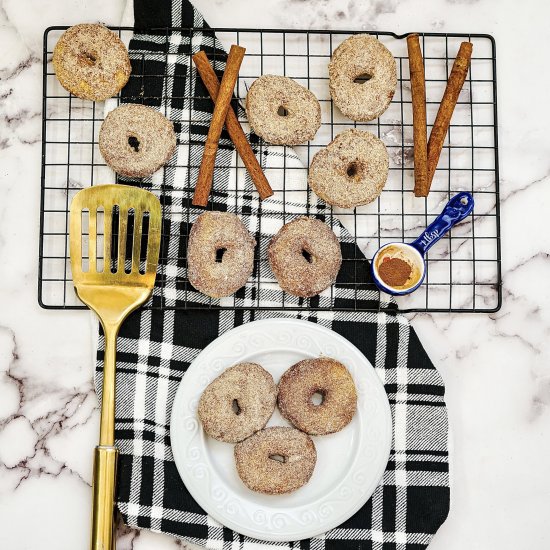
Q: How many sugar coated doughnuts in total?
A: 10